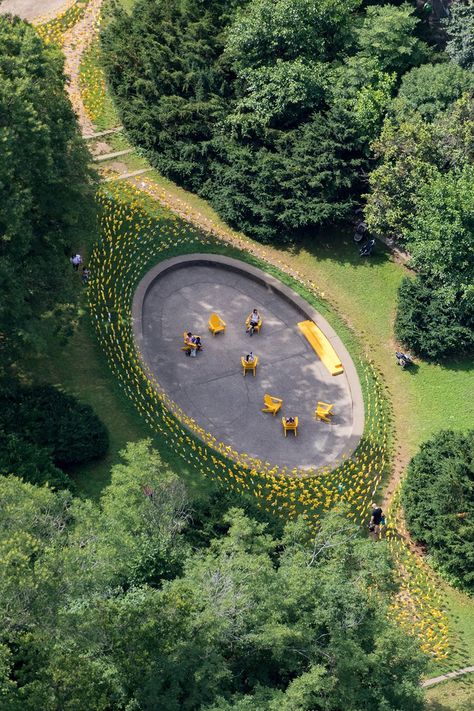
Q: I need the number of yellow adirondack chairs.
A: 7